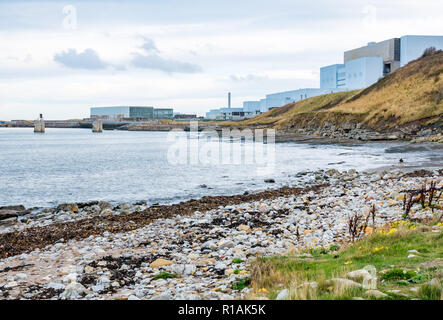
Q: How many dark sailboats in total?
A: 0